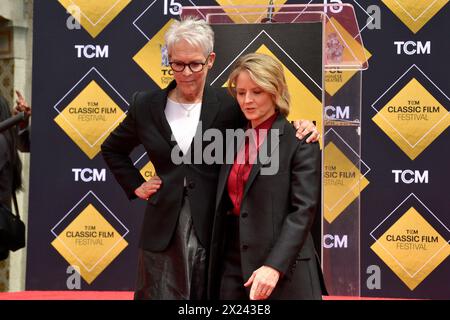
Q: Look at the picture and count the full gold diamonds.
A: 4